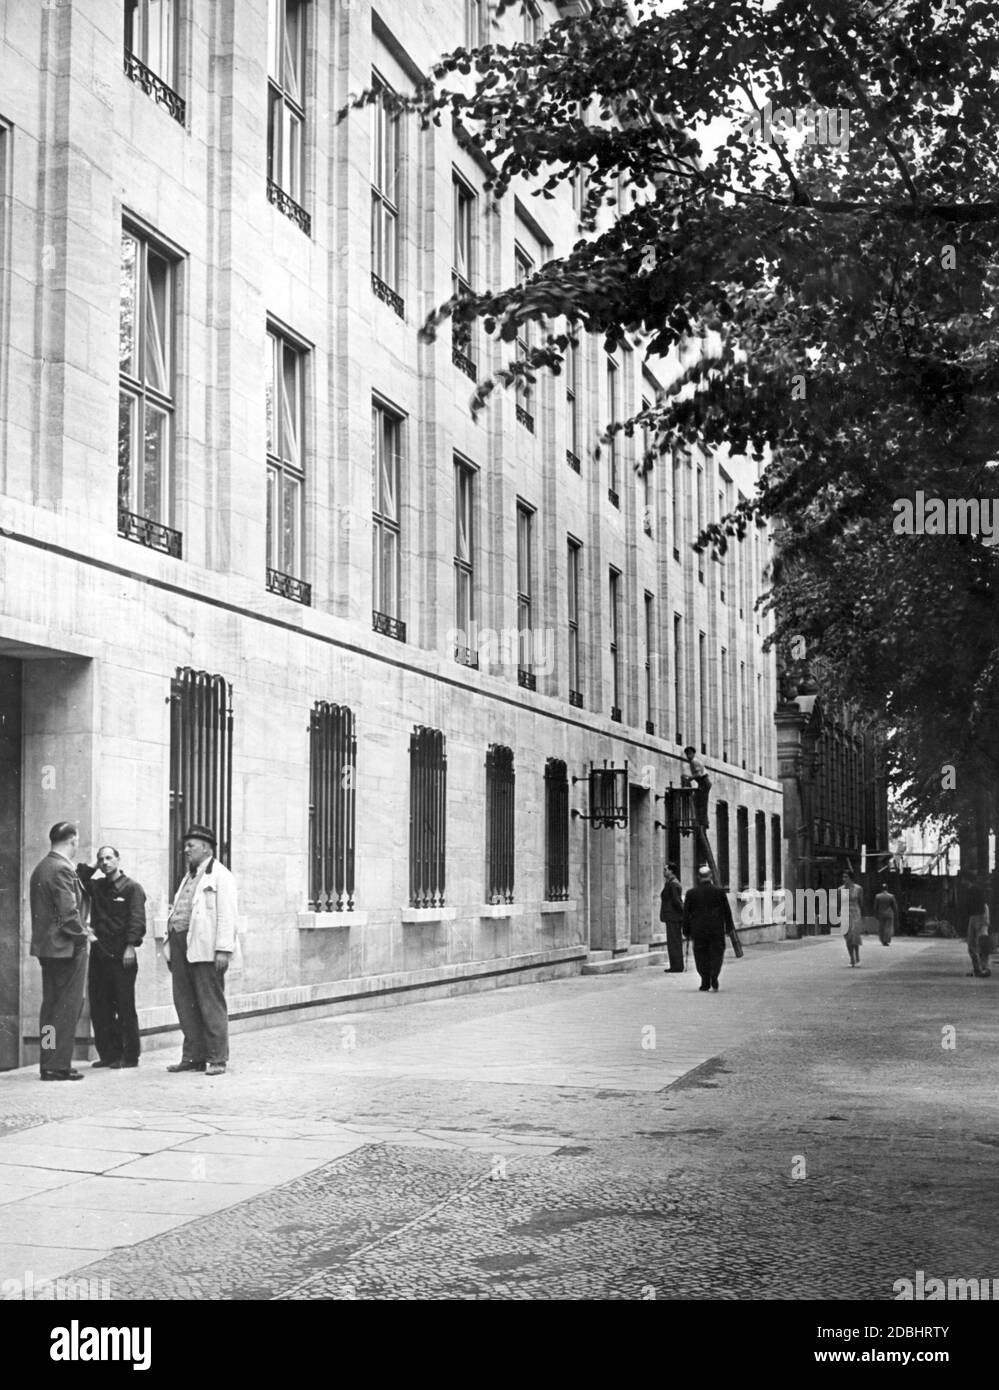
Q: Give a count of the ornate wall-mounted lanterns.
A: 2